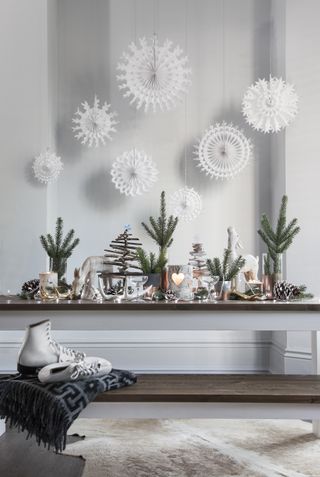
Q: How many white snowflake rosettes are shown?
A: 7